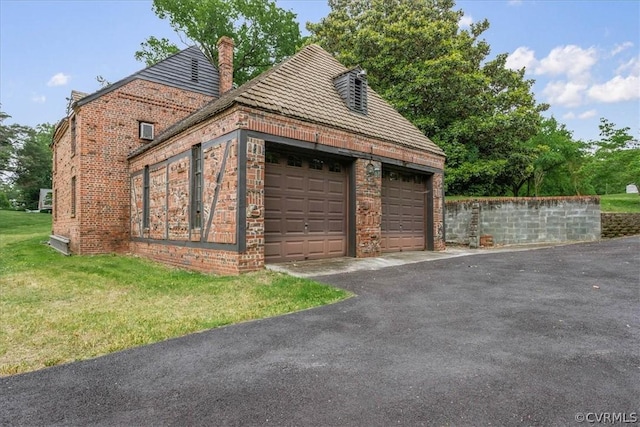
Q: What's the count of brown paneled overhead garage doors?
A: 2